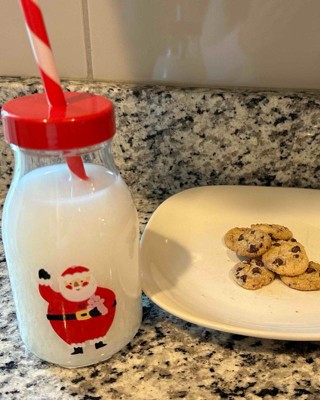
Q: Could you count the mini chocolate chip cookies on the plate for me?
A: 6